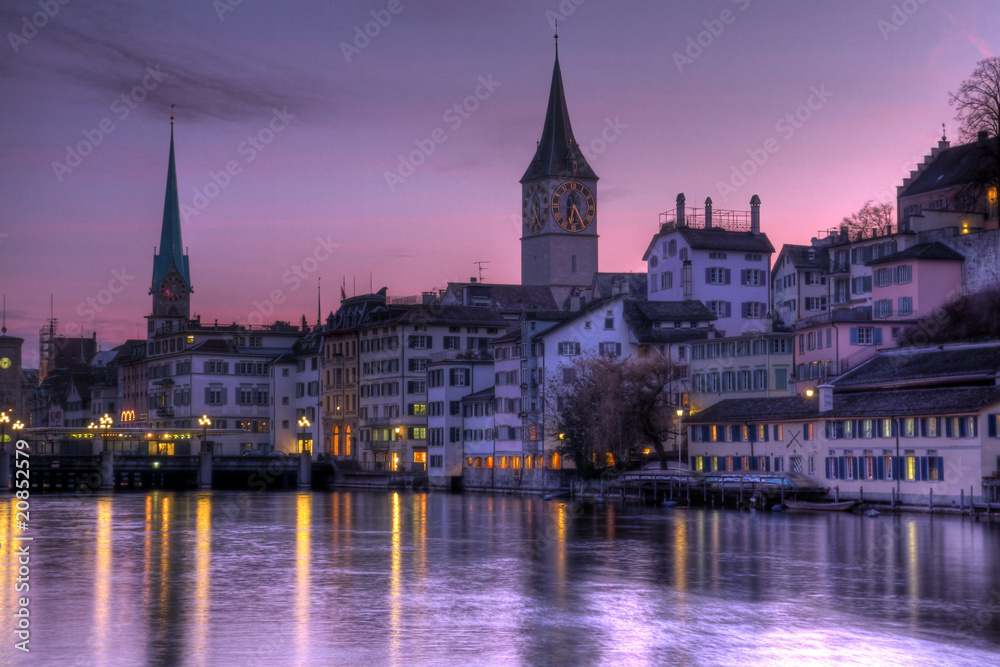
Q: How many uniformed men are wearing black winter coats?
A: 0